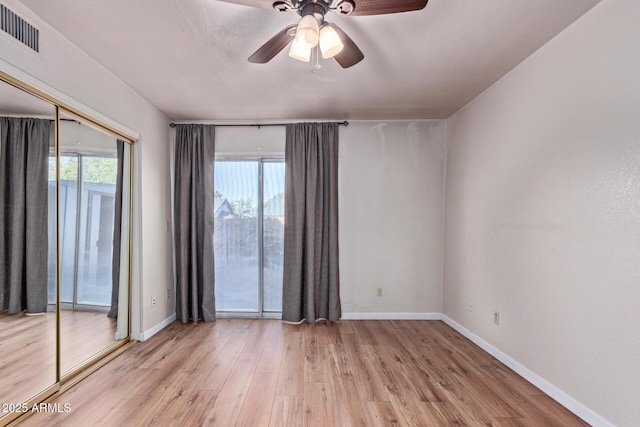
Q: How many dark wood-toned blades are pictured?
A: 4